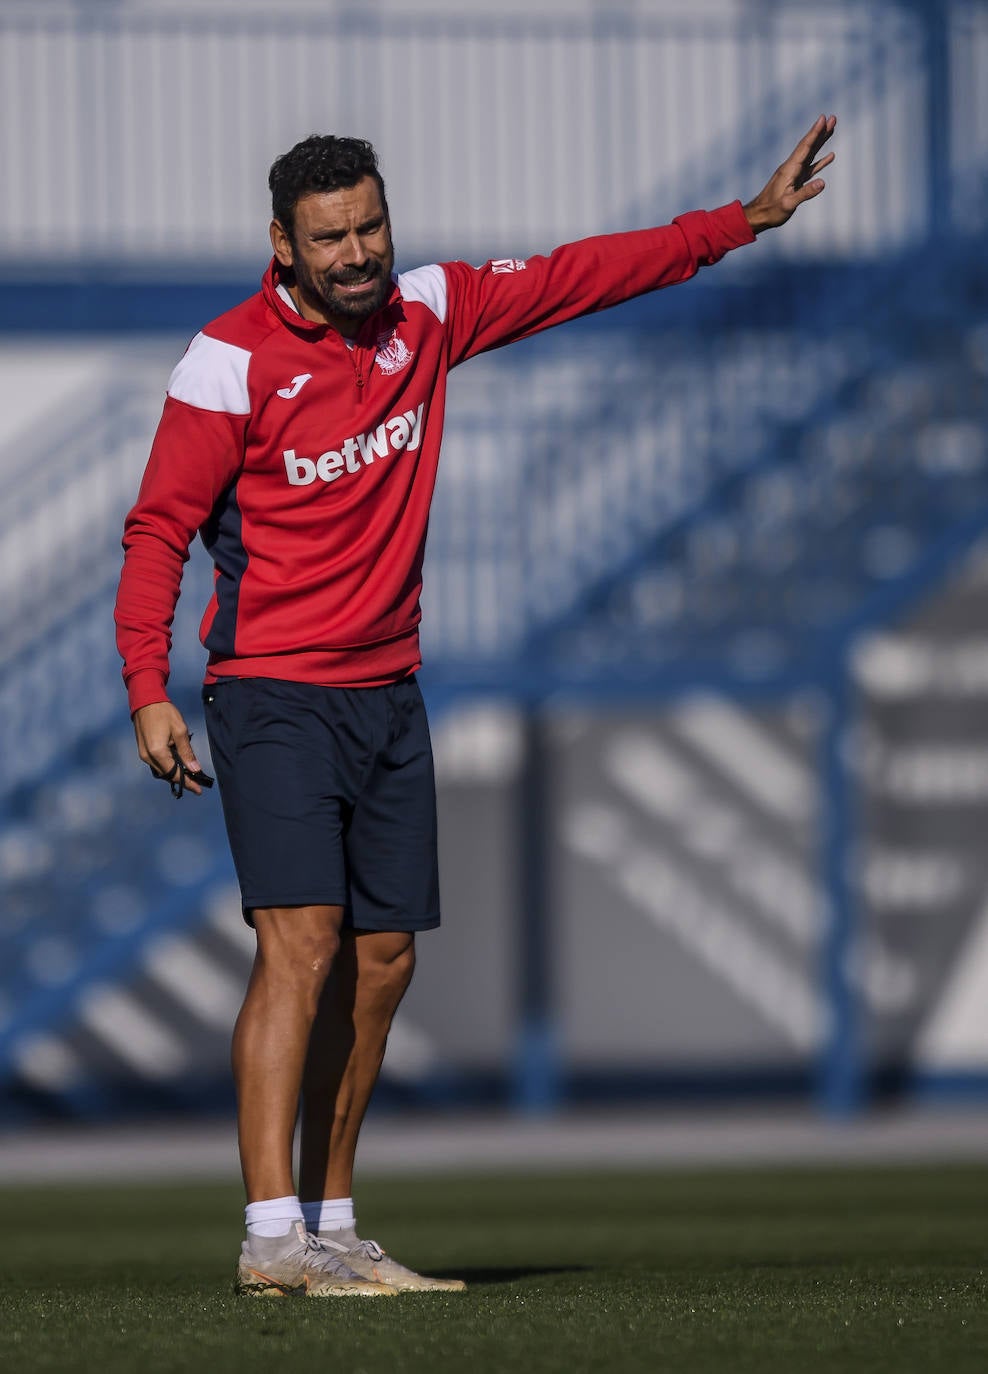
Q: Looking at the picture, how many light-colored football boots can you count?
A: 2